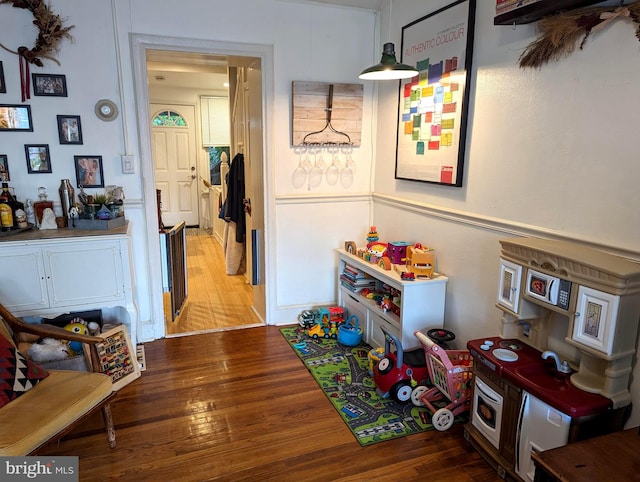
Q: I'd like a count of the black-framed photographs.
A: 7